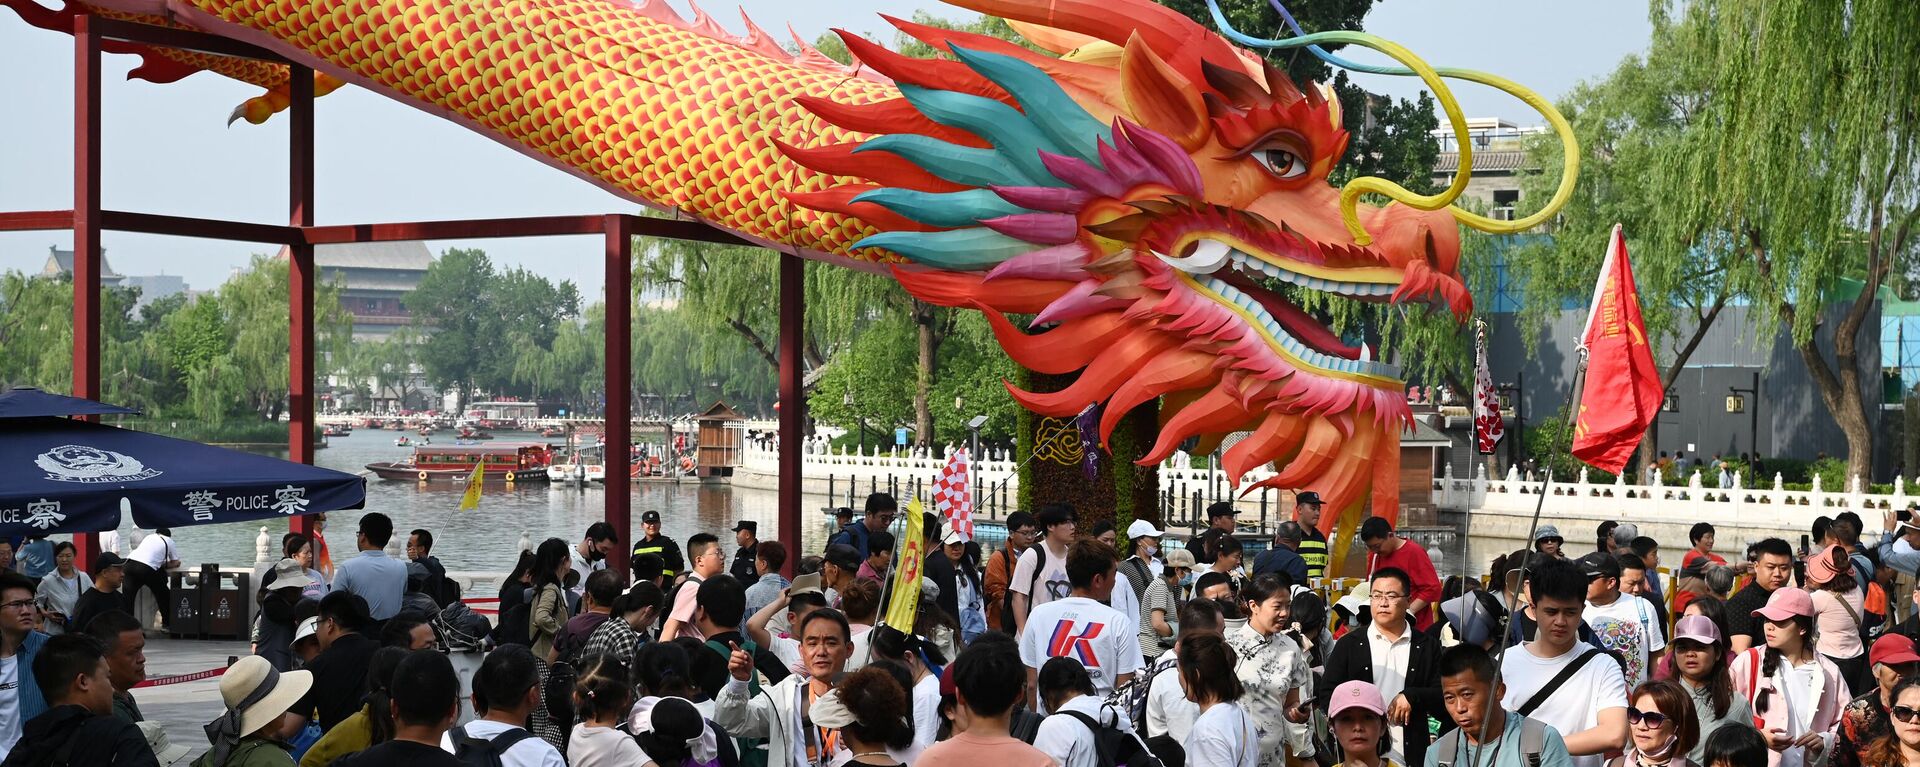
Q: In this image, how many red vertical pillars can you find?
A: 4